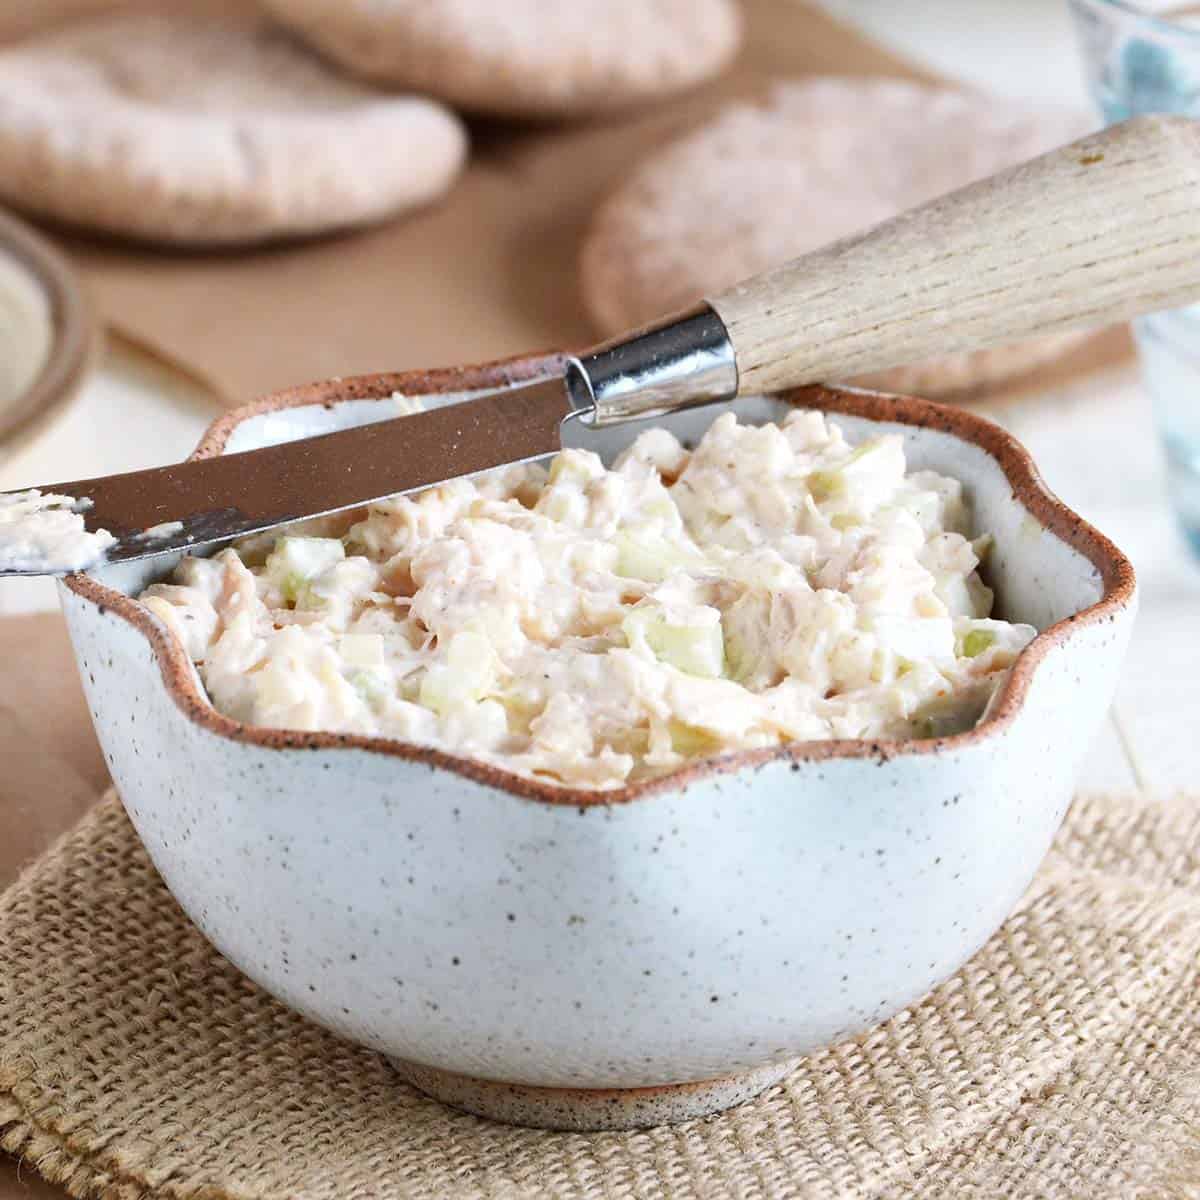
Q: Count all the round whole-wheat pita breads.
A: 3